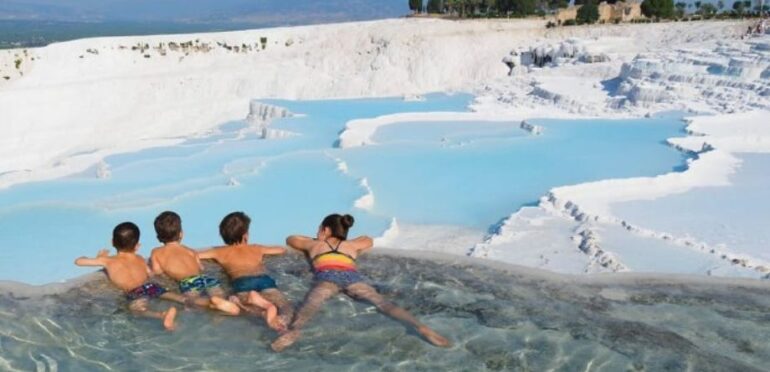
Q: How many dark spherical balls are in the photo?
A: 0